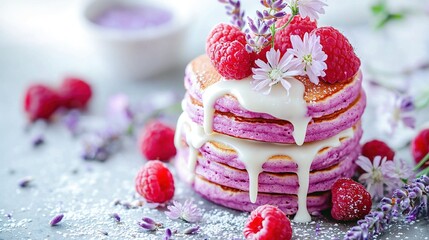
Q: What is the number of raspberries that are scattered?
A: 8